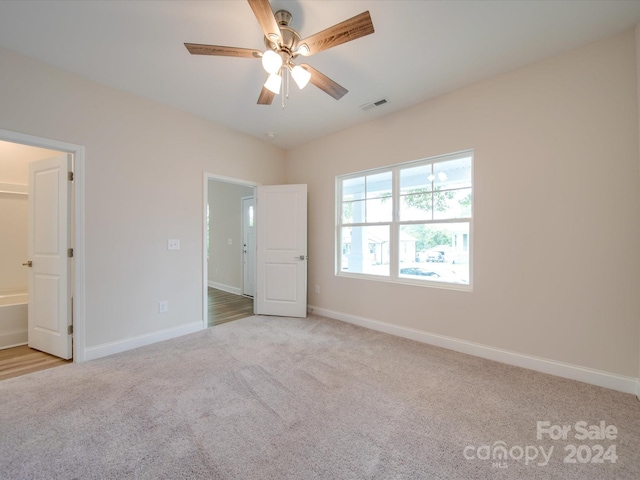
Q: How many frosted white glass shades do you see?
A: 3